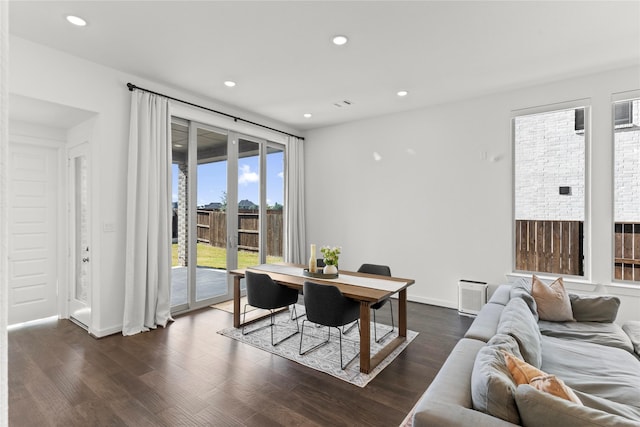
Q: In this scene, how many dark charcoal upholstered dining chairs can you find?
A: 4